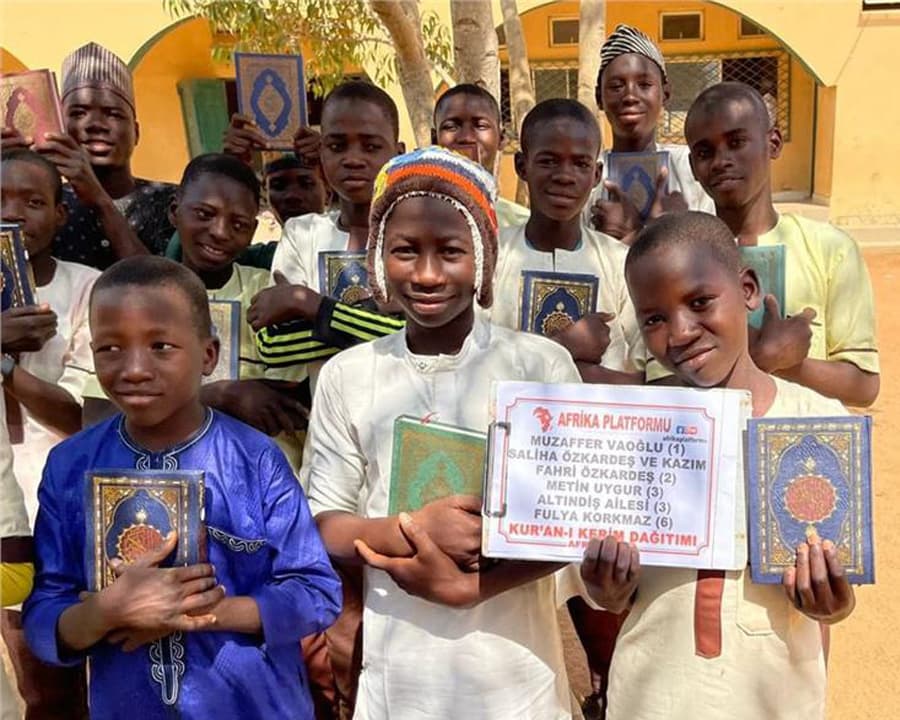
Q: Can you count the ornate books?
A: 11